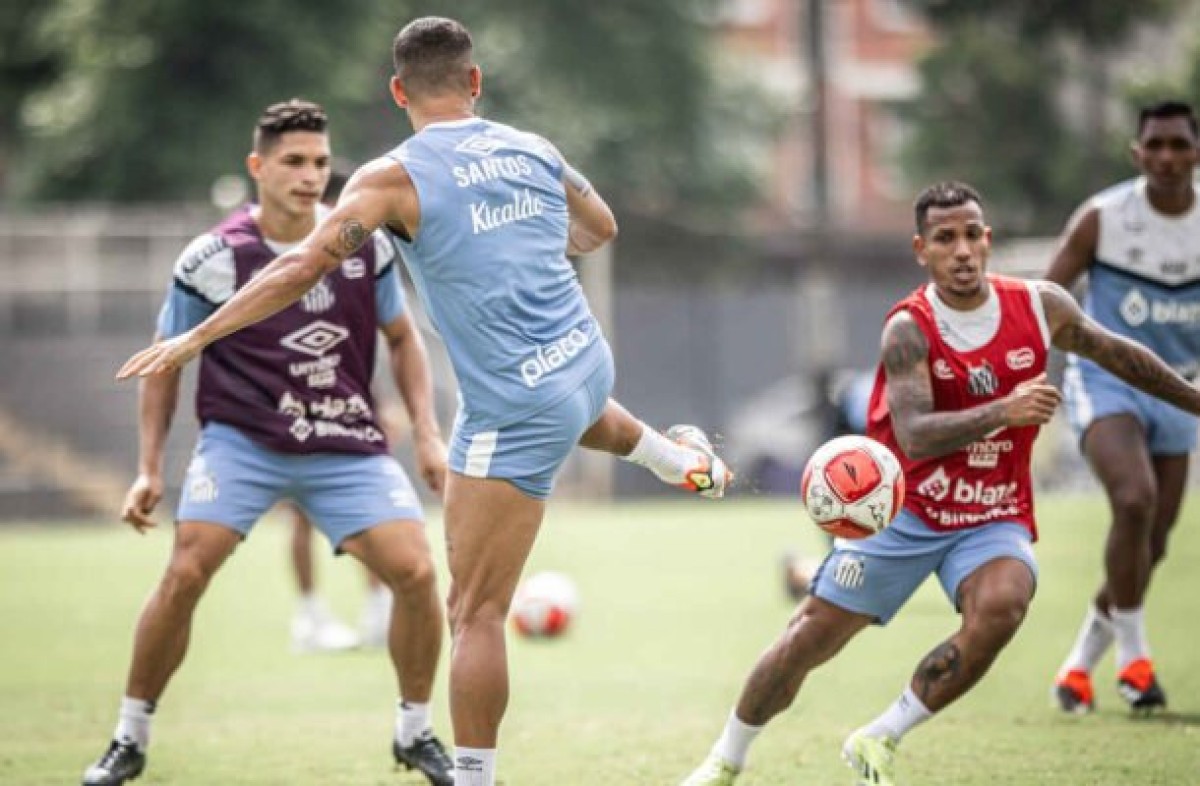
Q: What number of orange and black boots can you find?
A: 2